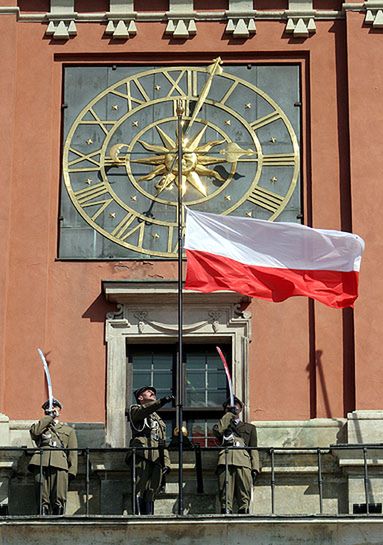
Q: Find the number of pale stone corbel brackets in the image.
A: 6